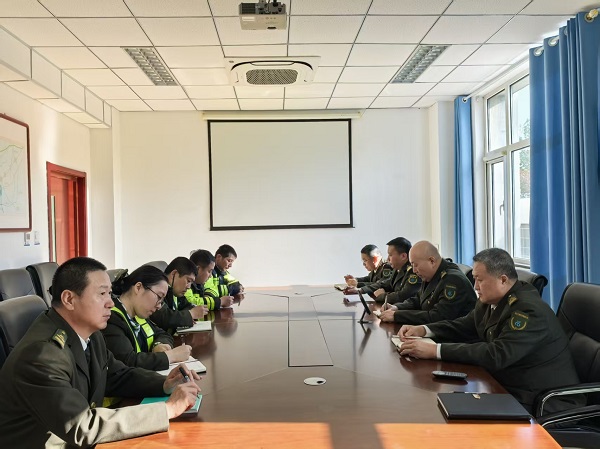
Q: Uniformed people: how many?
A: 9